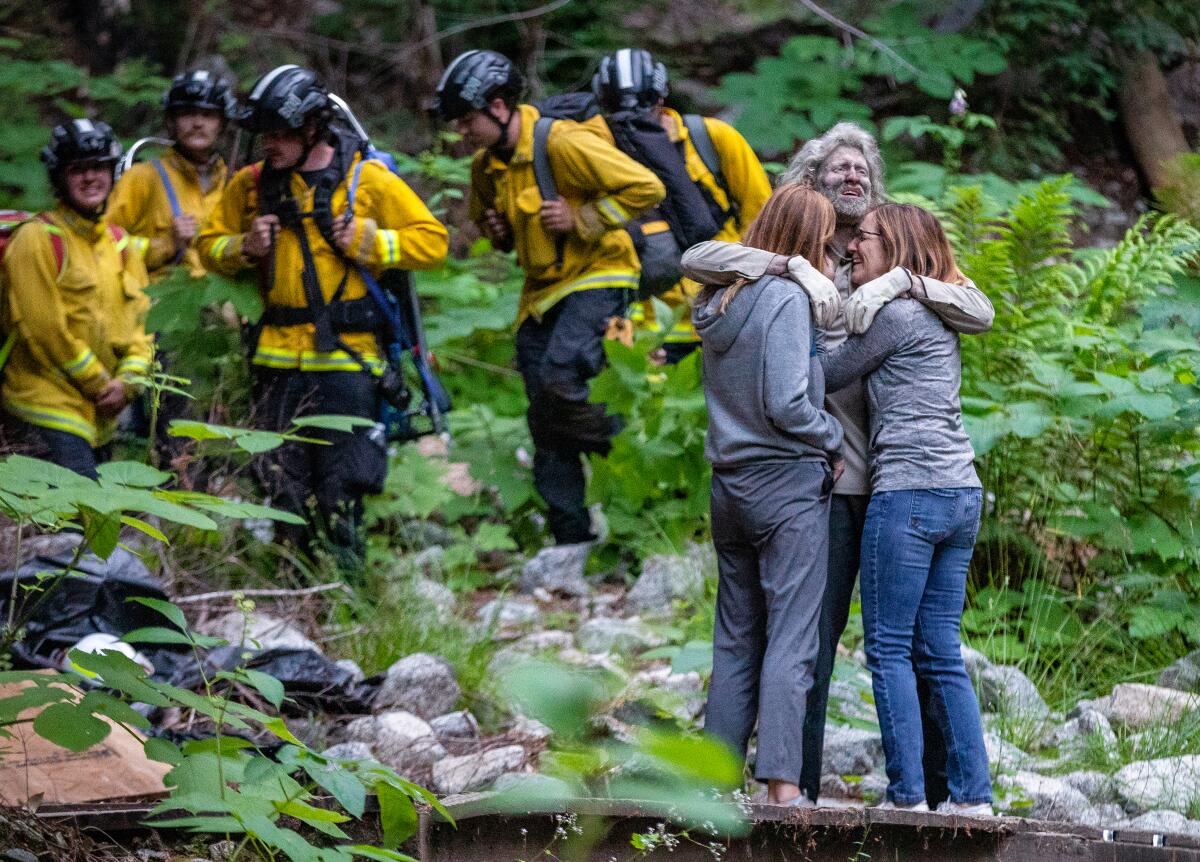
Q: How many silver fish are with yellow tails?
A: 0